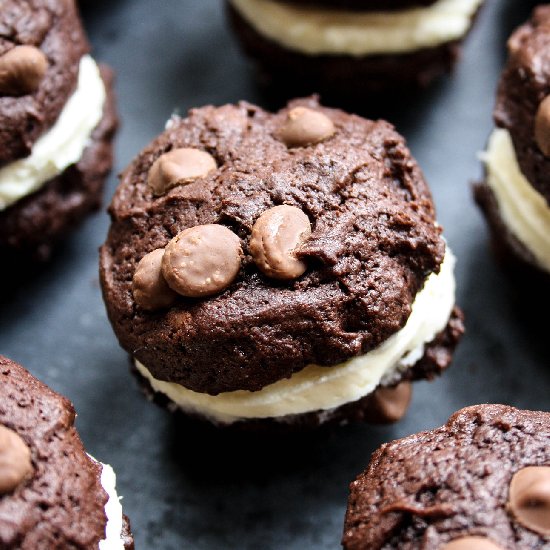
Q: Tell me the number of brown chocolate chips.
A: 11